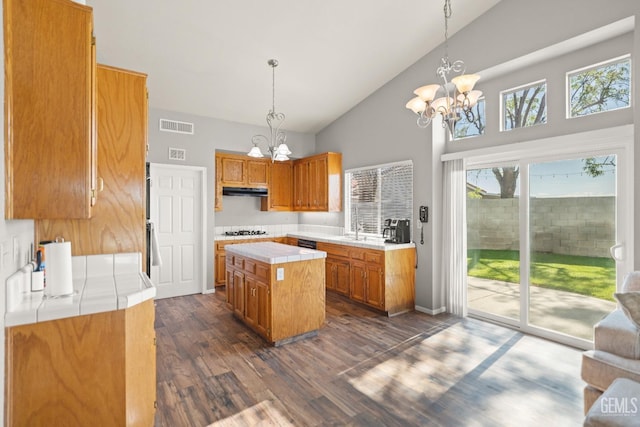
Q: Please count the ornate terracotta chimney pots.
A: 0